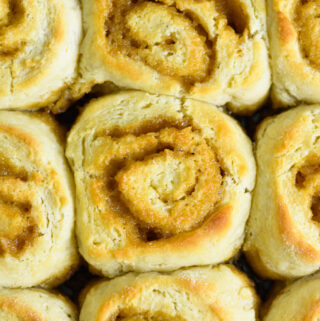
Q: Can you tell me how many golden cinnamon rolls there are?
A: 9